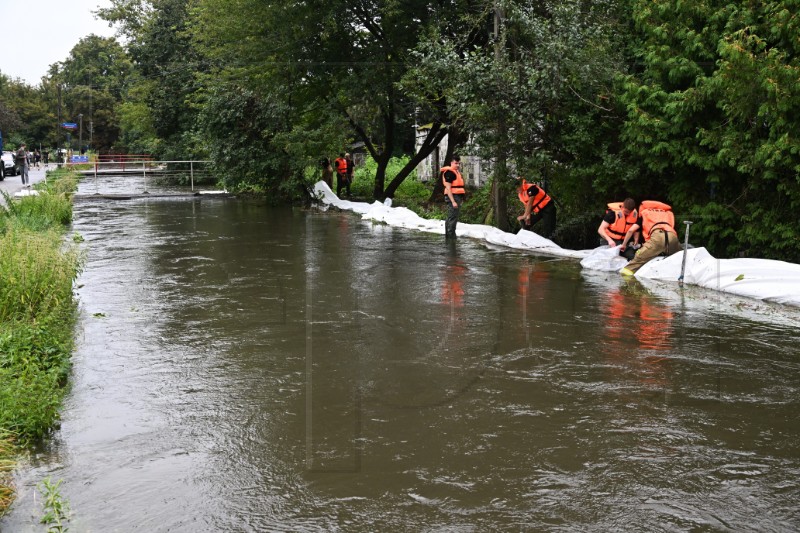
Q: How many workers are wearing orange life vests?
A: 5